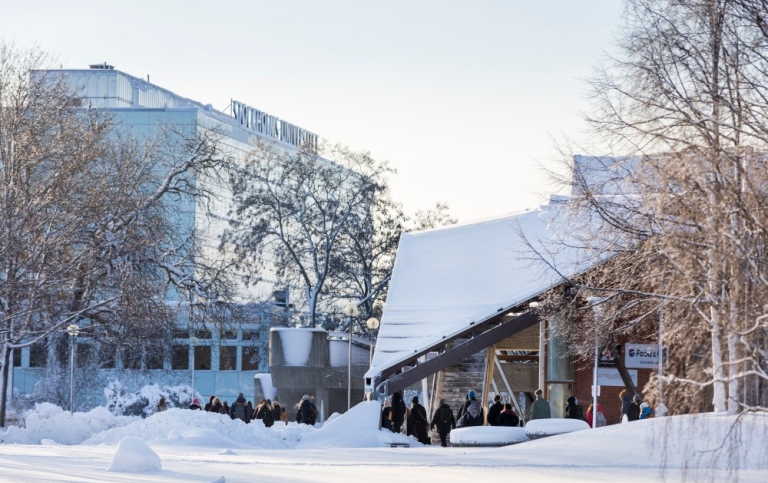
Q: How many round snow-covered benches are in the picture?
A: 2